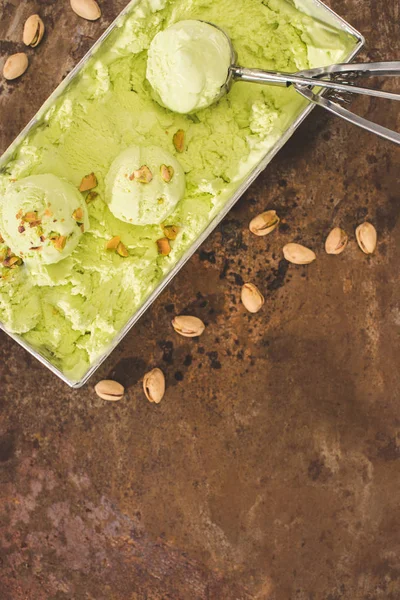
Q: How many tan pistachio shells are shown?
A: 11